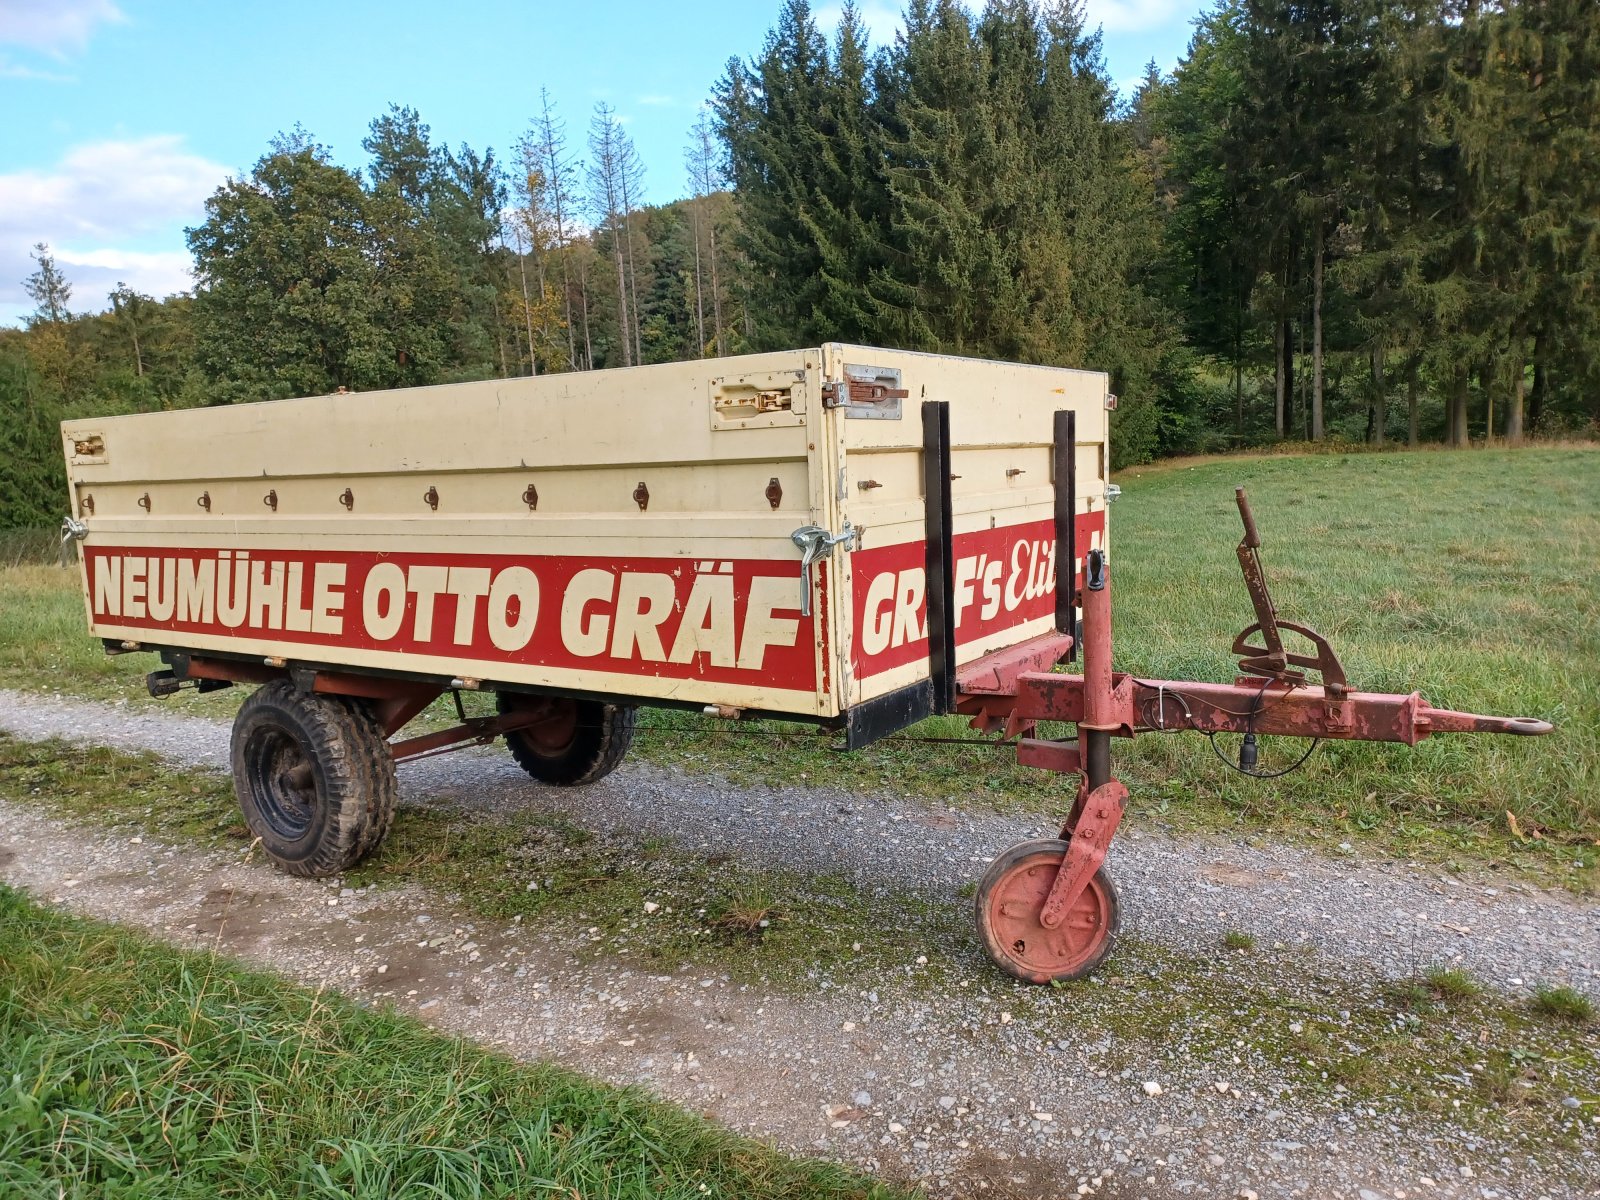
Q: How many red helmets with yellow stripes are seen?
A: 0